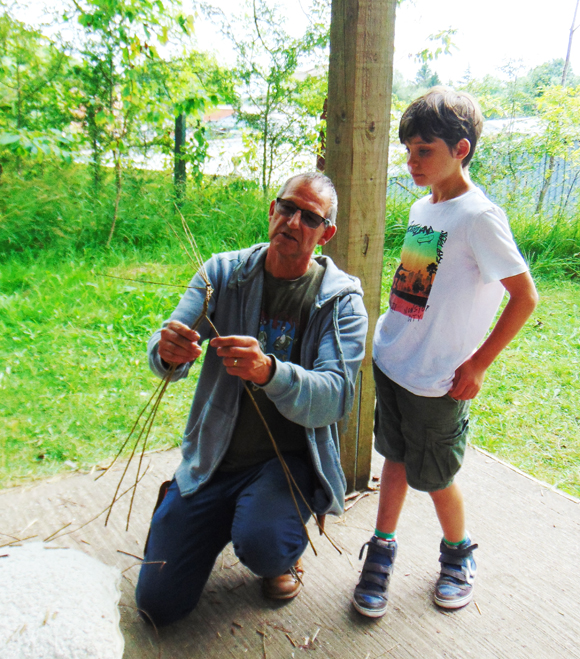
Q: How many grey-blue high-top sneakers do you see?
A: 2